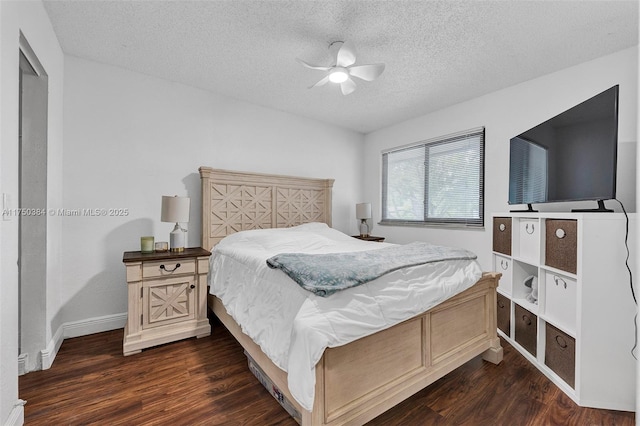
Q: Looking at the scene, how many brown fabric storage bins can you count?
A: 5